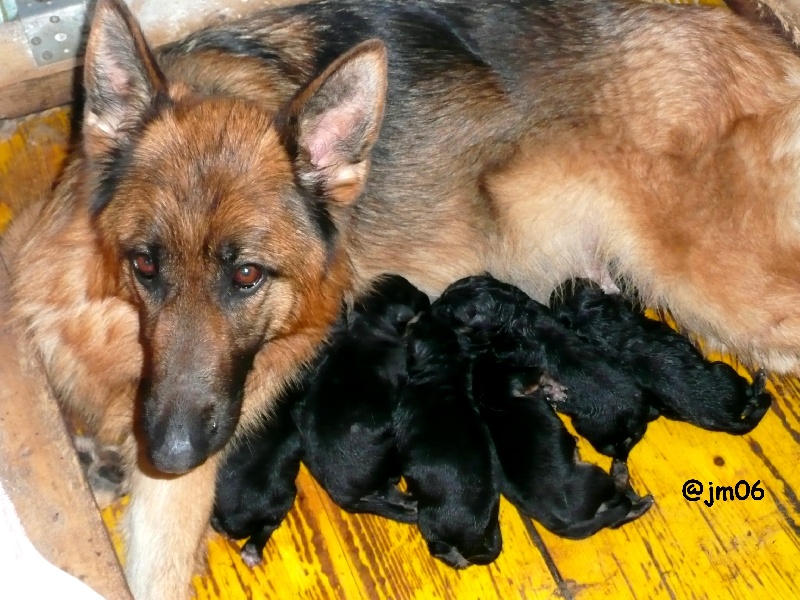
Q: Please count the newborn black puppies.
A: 6